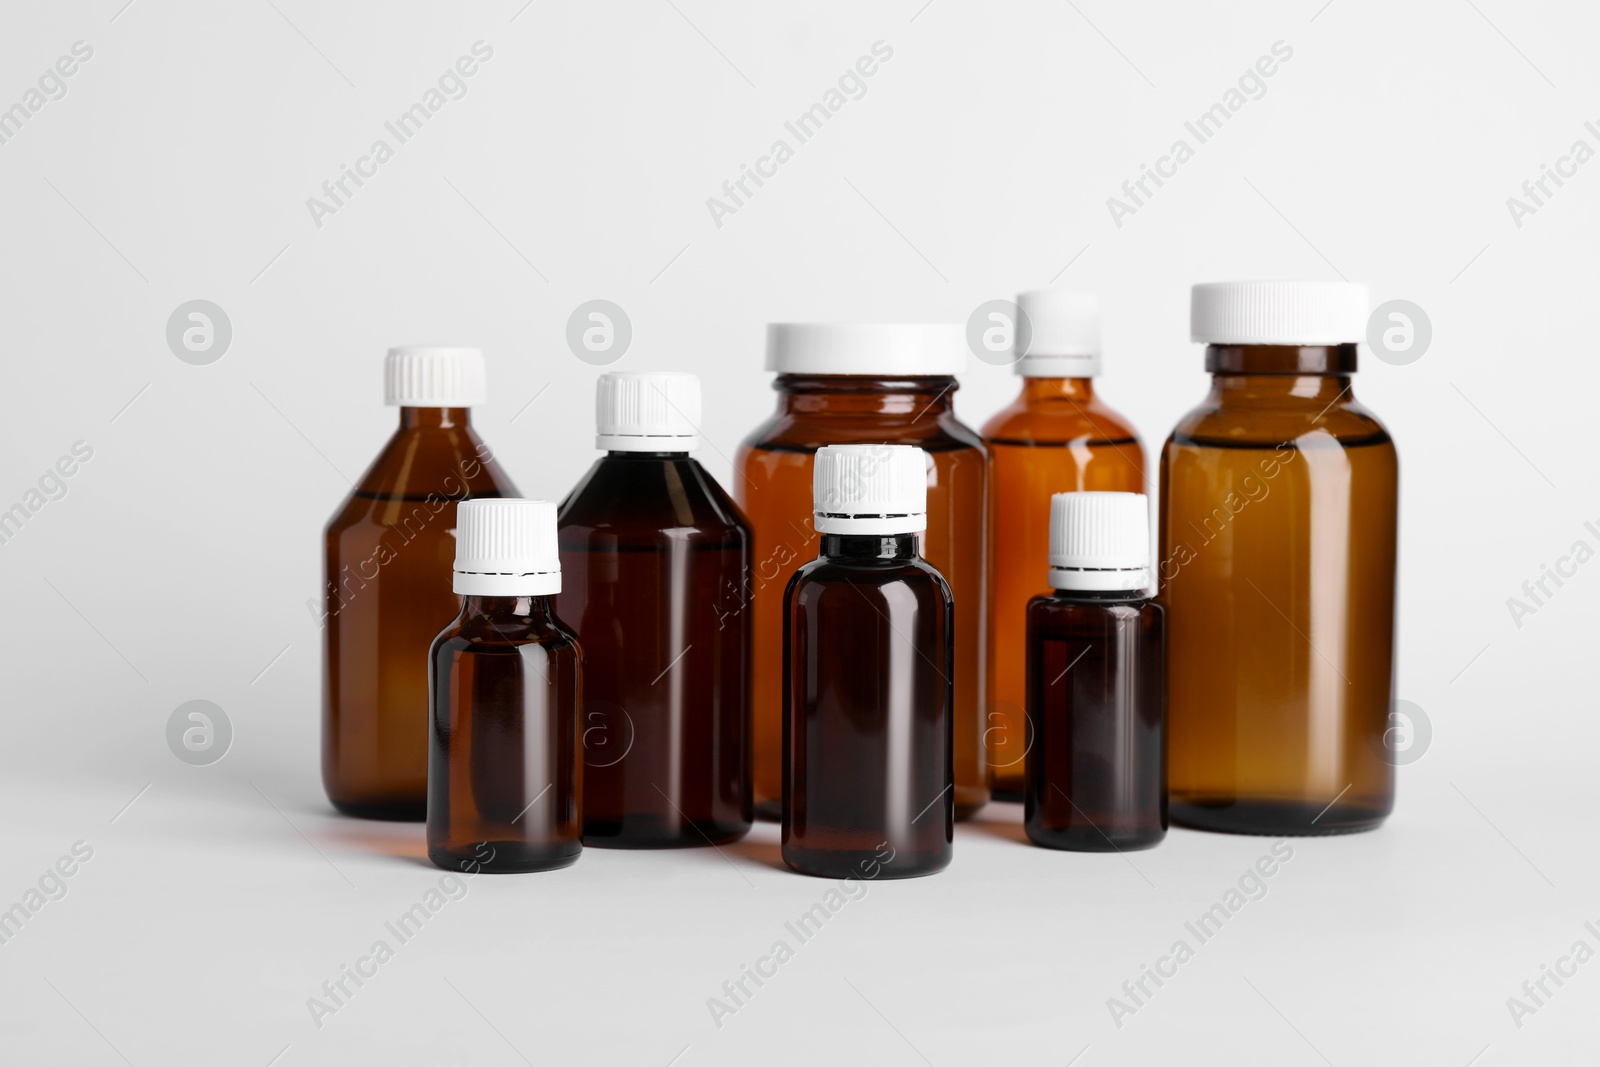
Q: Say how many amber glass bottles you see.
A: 8